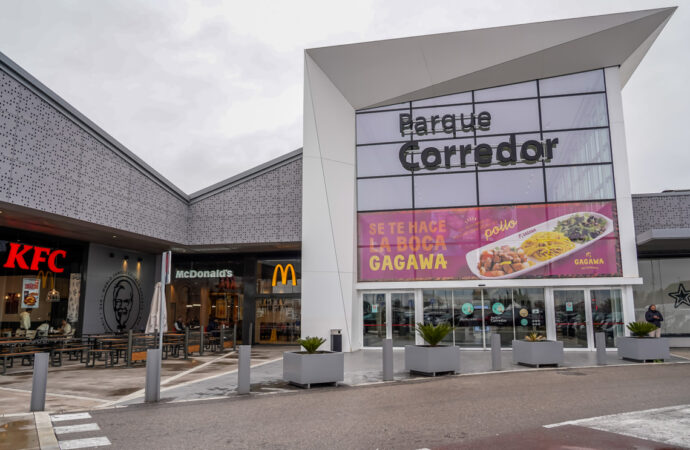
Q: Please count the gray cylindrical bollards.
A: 6